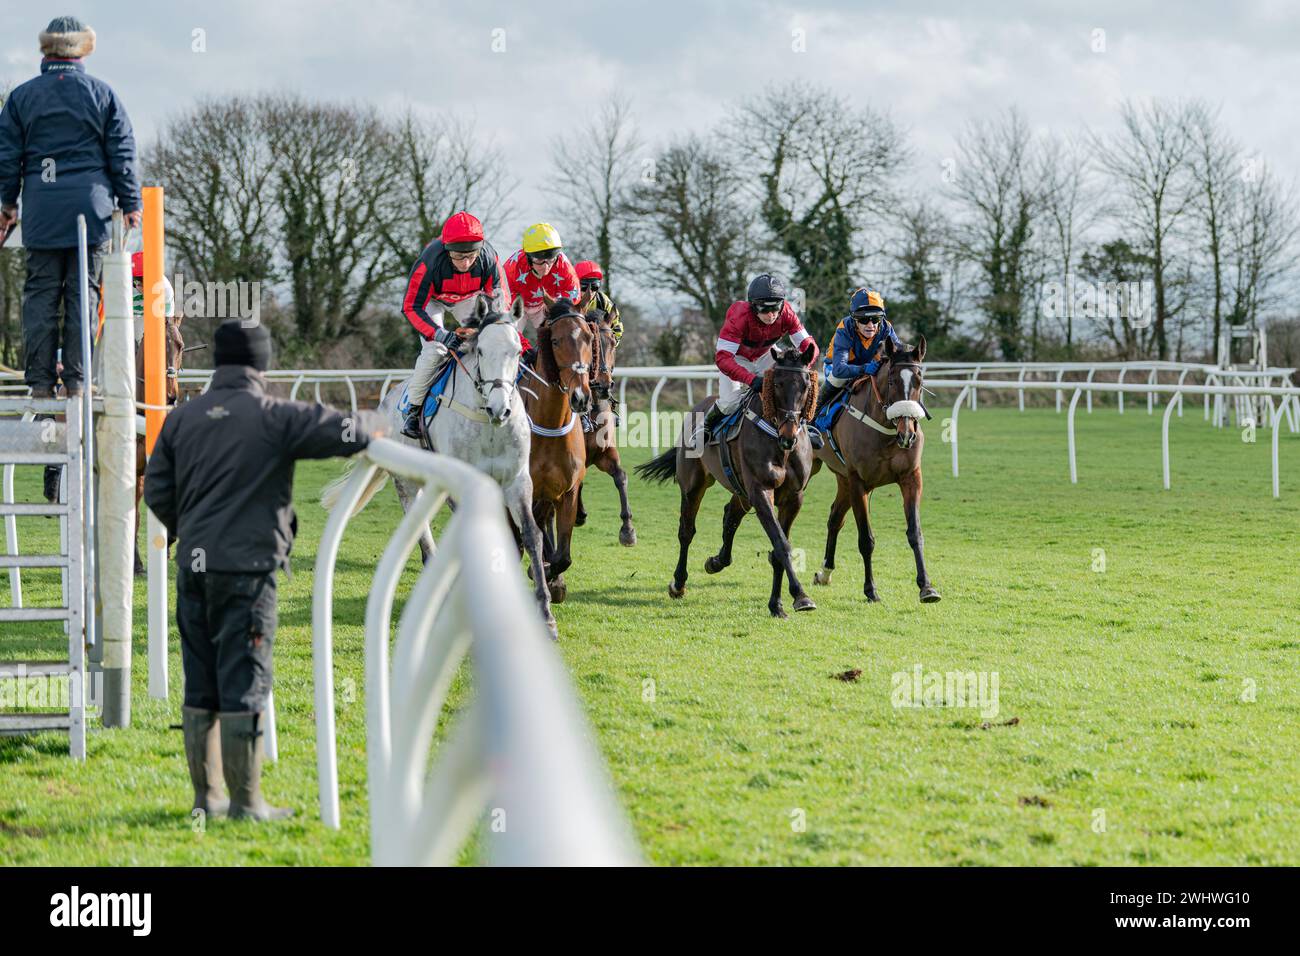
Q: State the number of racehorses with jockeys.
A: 6